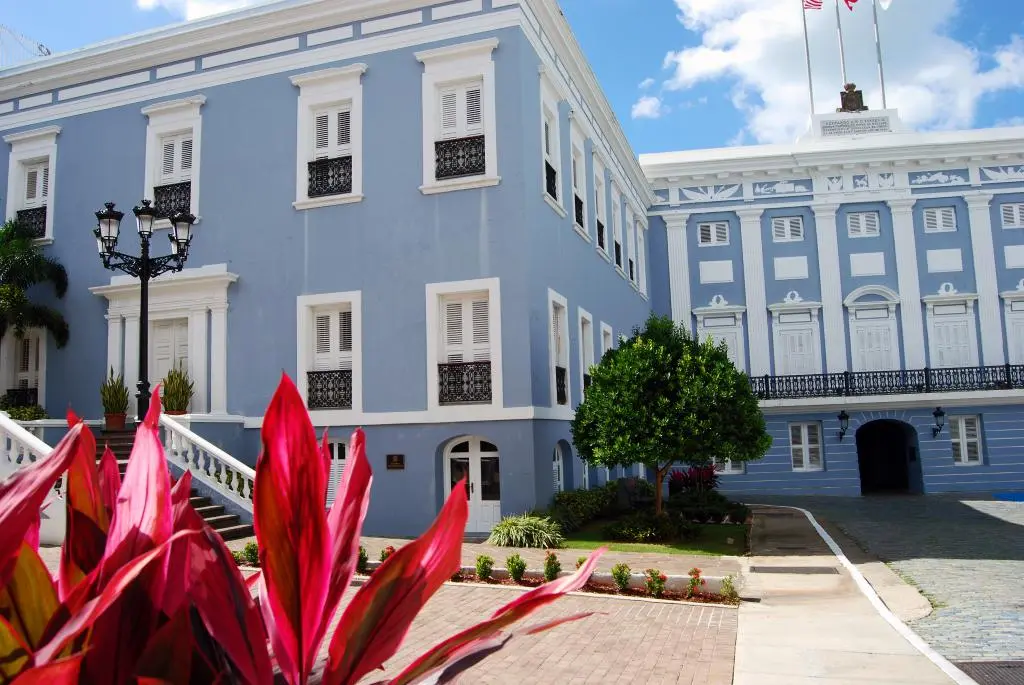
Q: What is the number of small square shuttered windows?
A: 5